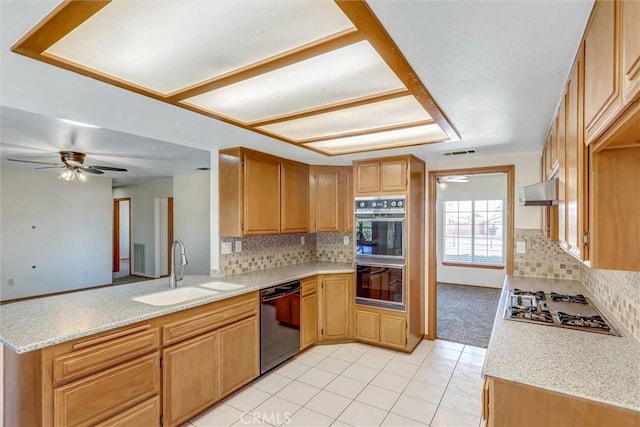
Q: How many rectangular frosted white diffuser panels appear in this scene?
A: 4